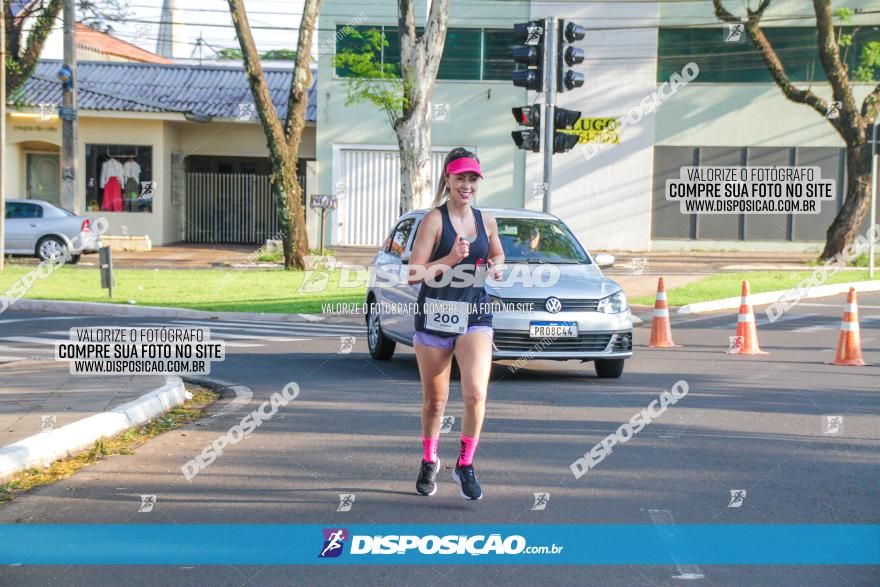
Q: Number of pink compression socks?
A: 2